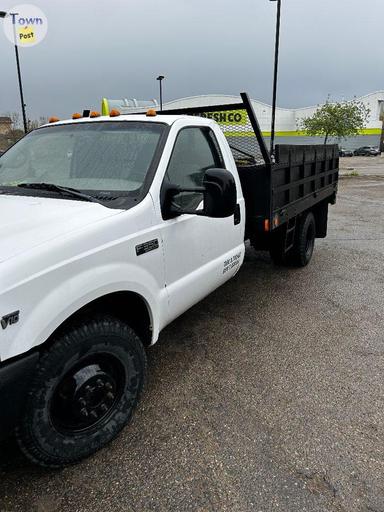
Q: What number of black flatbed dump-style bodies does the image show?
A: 1